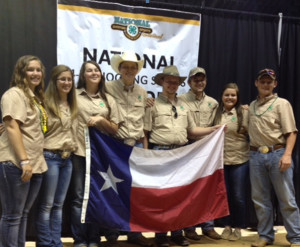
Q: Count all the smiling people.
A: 8